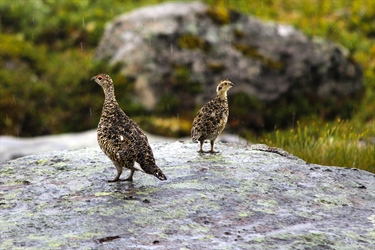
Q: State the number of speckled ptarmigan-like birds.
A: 2